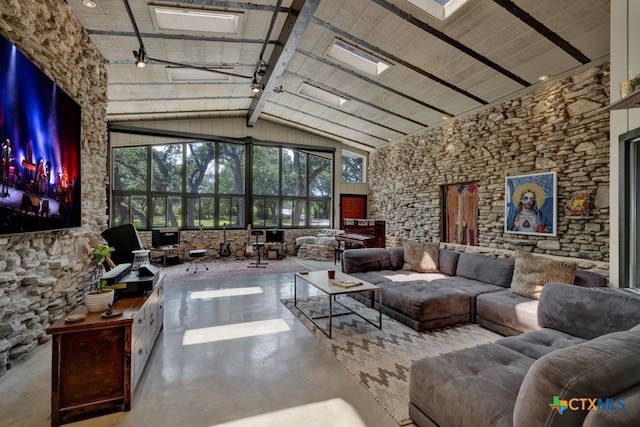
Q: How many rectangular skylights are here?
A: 5